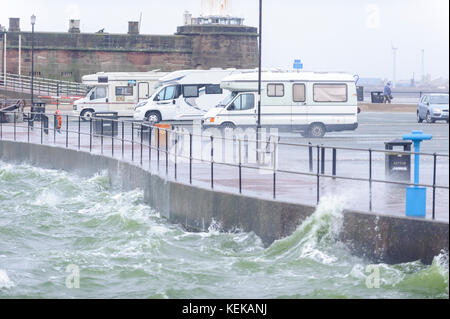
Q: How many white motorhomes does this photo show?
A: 3